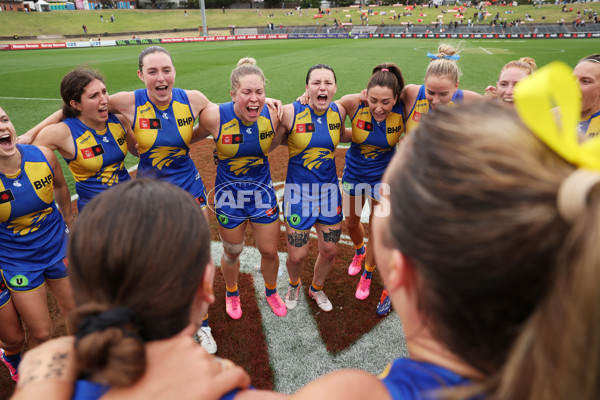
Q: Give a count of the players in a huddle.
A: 11